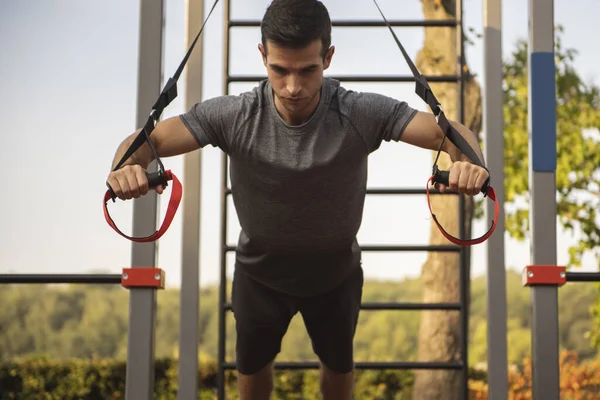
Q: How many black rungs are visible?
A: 6